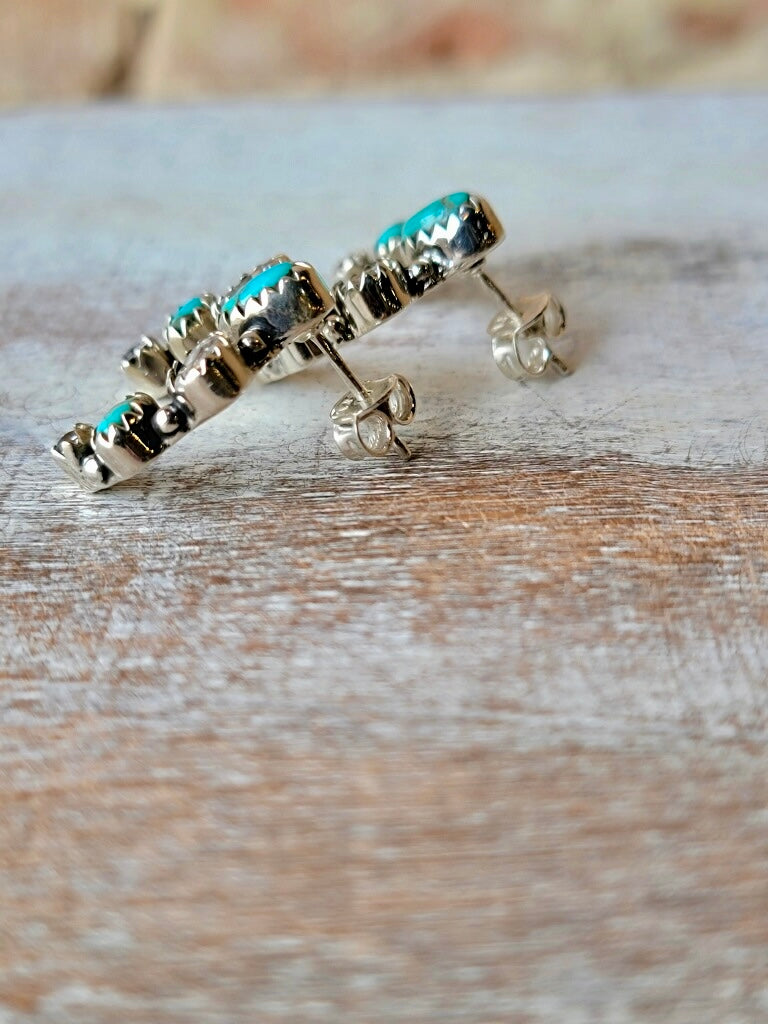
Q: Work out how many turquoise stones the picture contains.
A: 5